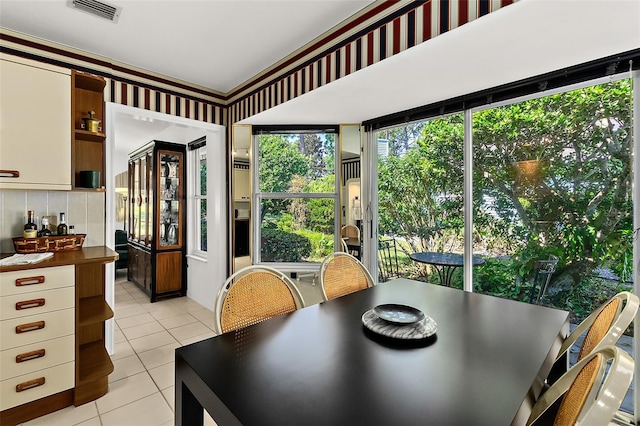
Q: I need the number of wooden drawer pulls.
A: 5